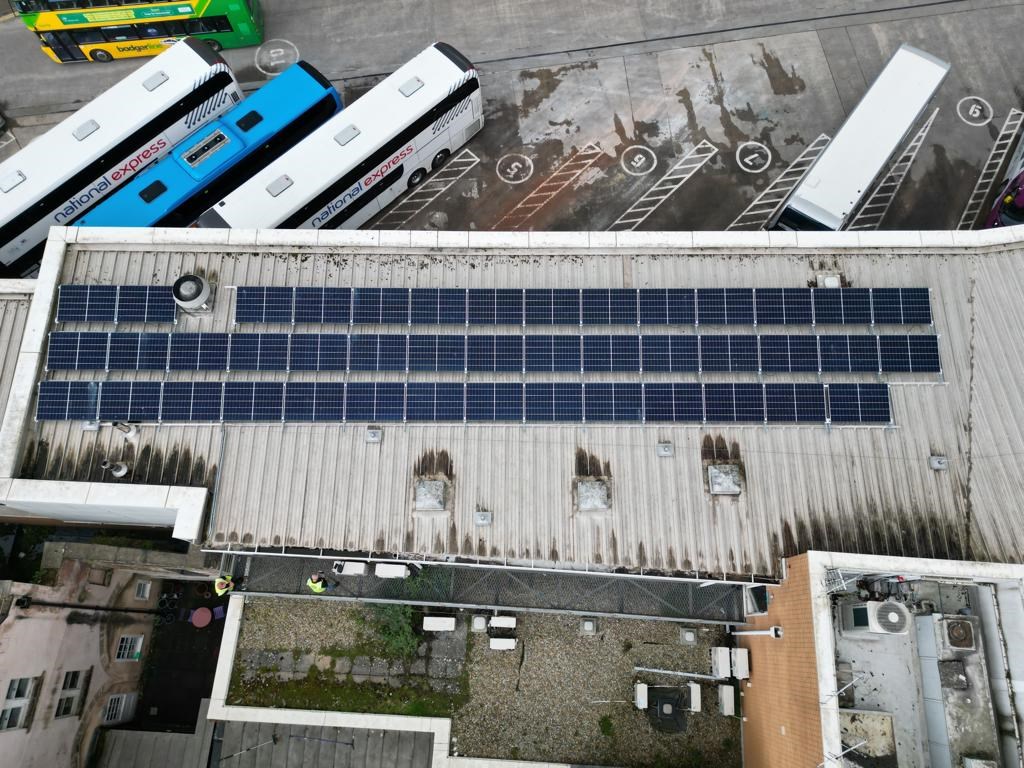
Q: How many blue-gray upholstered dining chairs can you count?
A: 0